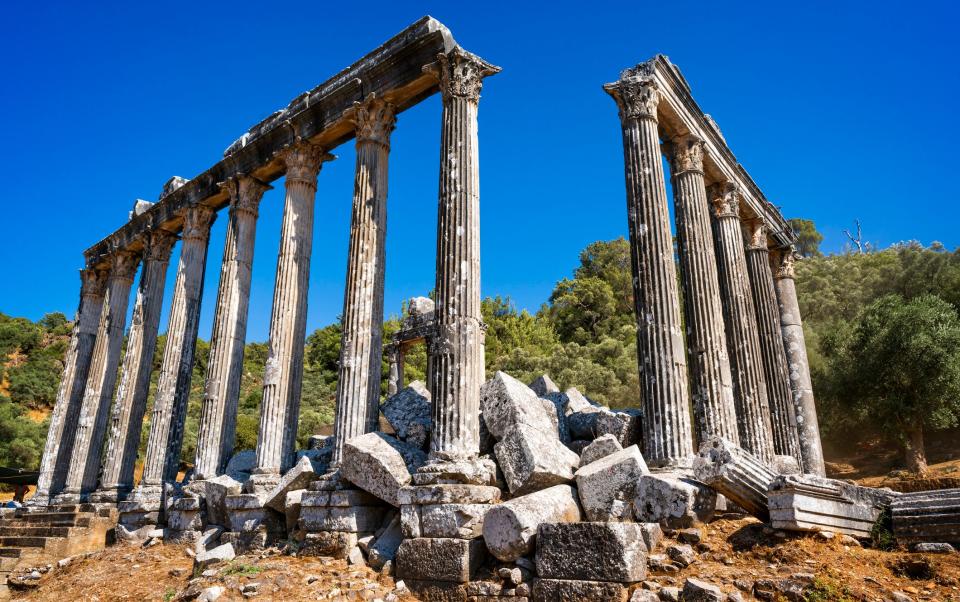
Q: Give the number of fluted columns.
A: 12